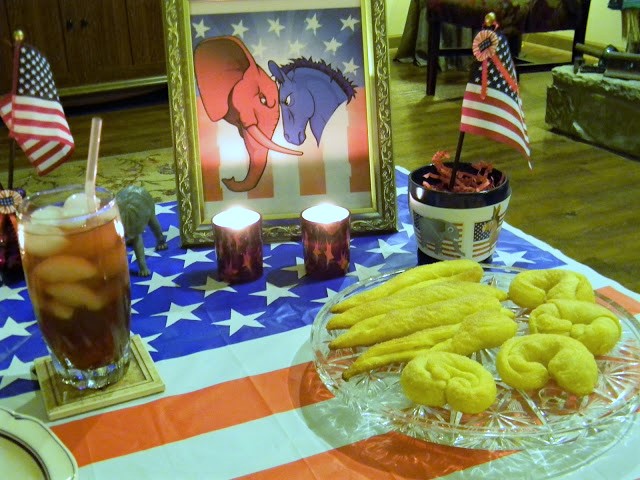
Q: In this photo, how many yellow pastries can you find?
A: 8